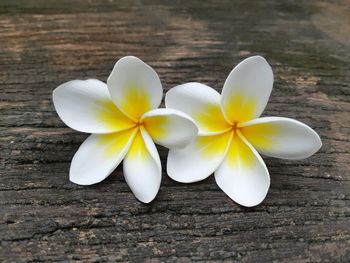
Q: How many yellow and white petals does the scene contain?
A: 10